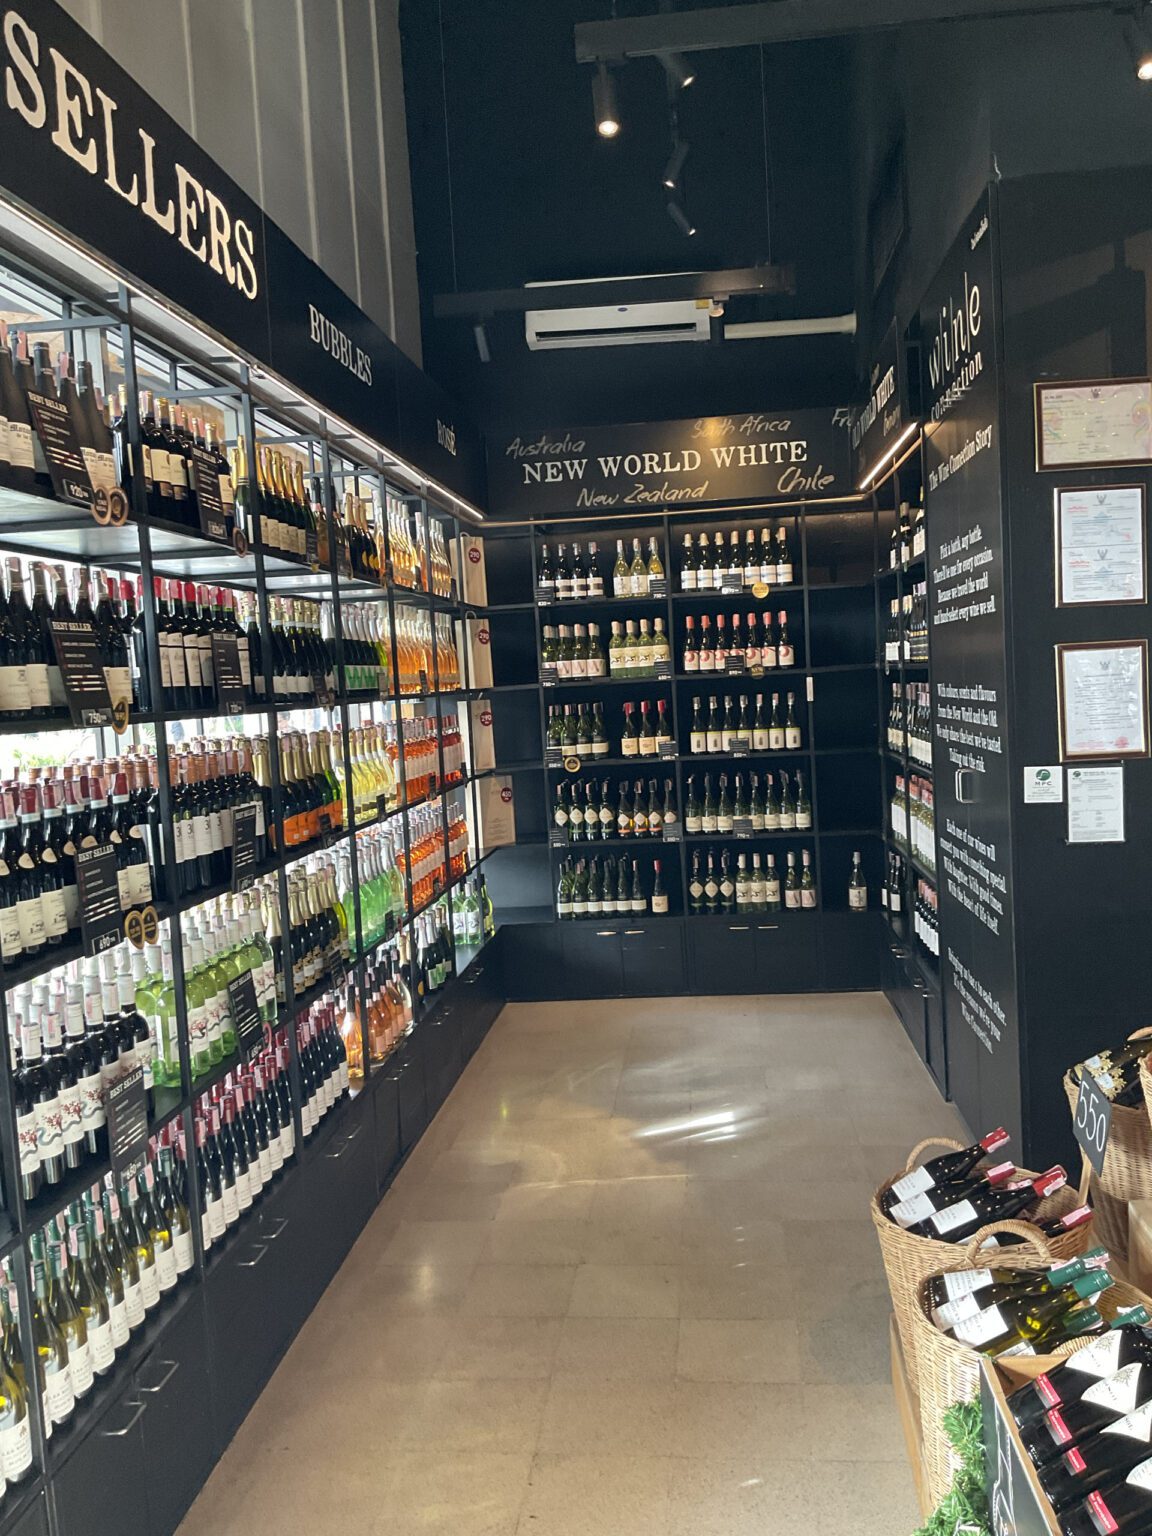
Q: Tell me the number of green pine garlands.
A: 1